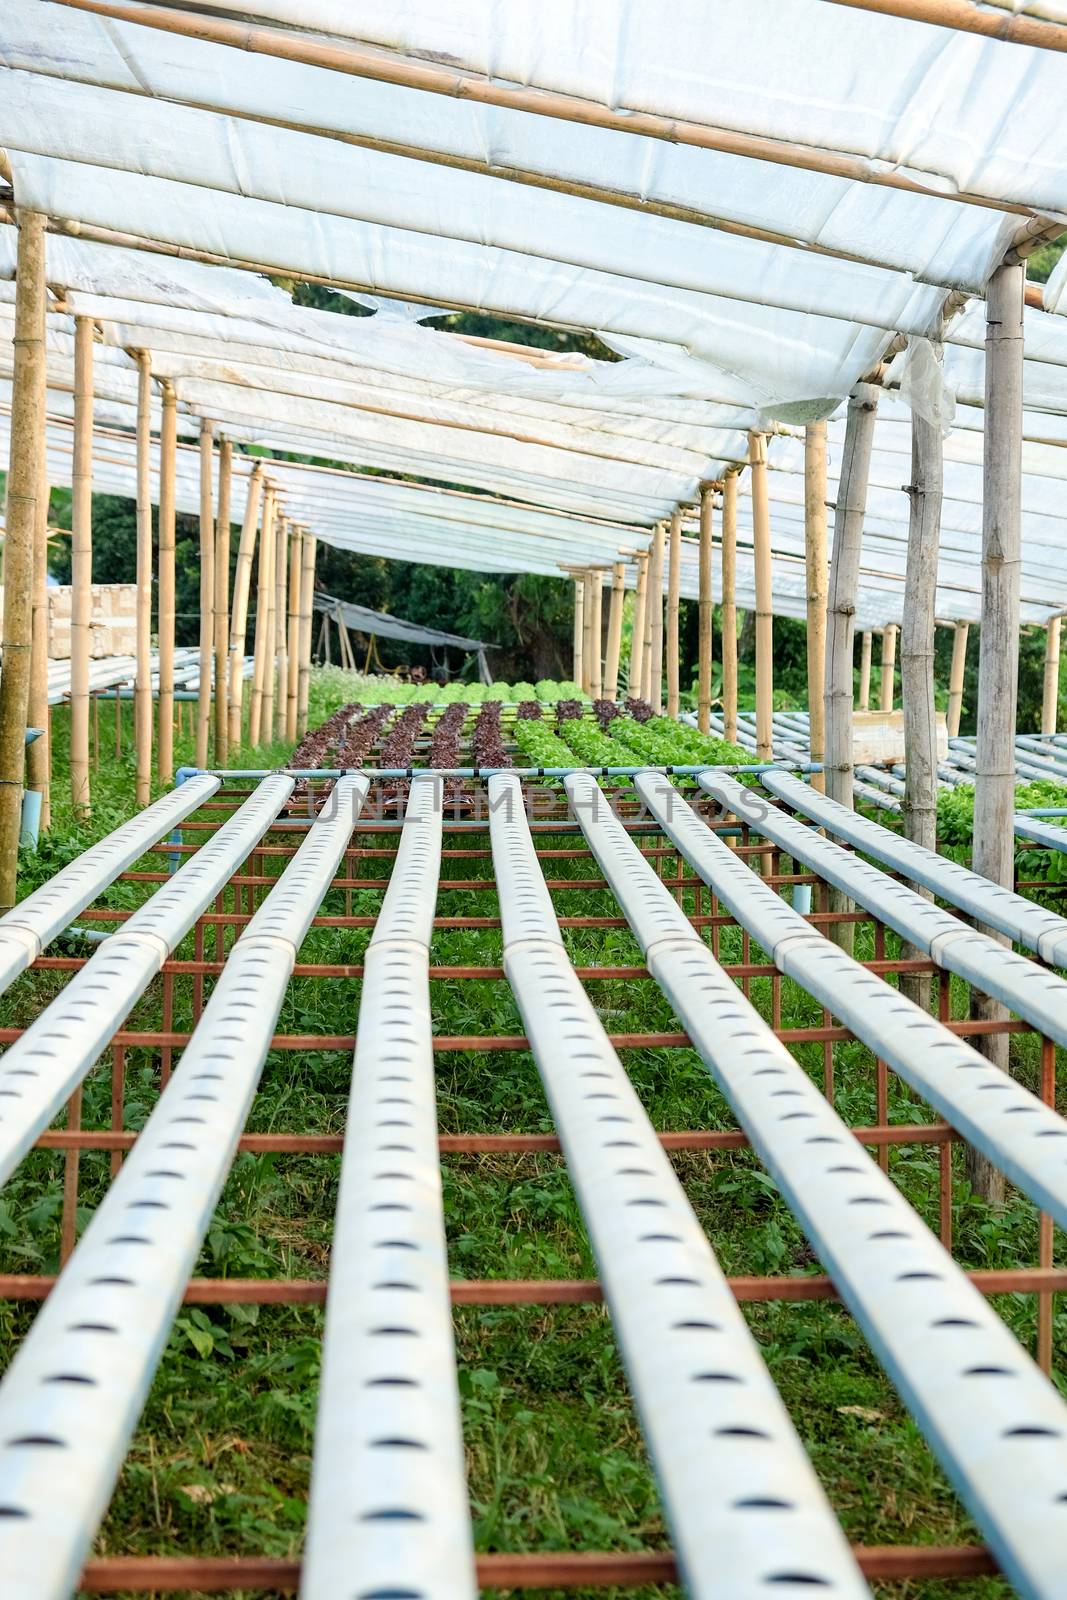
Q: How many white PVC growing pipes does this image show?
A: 9